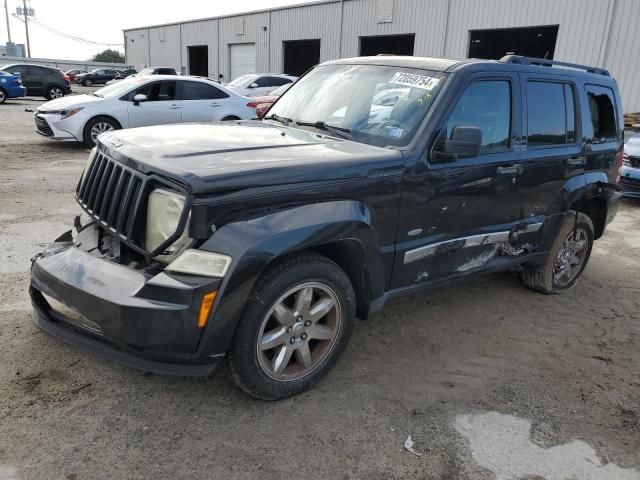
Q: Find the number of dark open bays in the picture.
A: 4